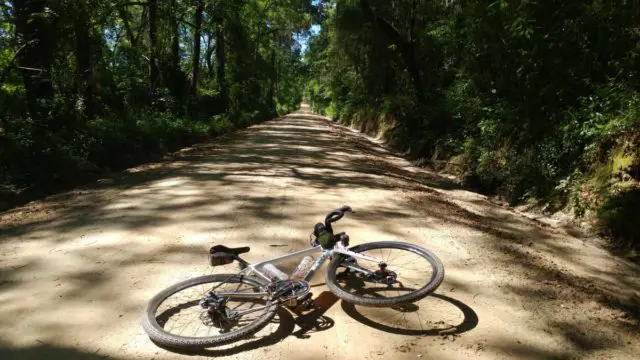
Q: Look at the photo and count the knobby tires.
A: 2